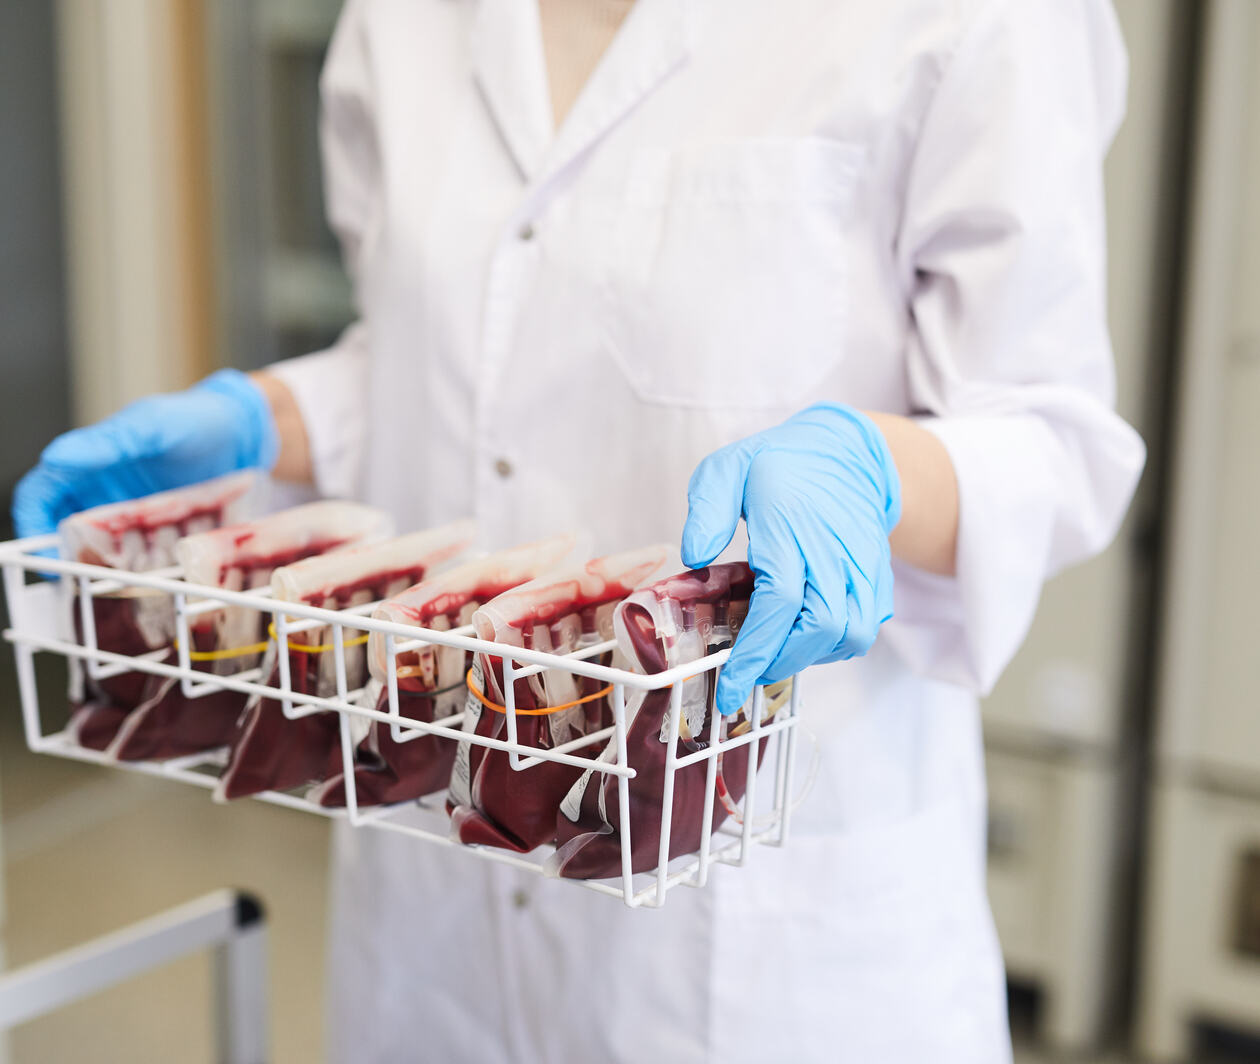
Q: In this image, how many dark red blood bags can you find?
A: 6